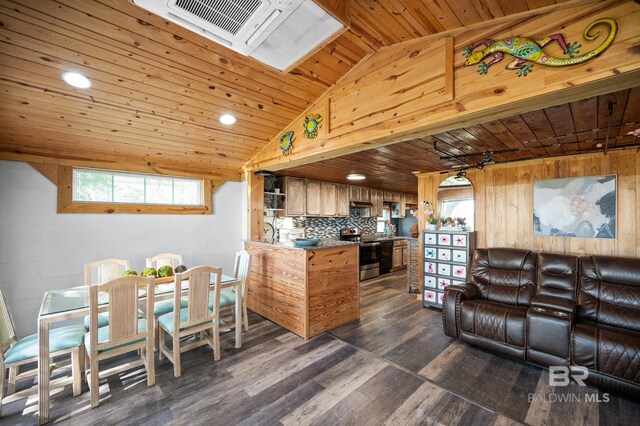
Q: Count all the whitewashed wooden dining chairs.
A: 6